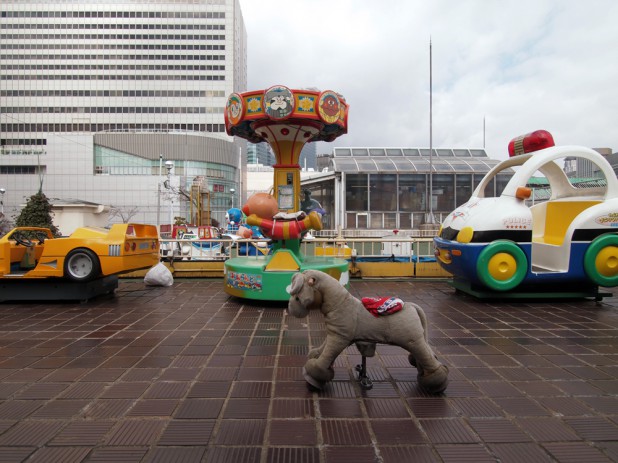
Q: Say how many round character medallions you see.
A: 3